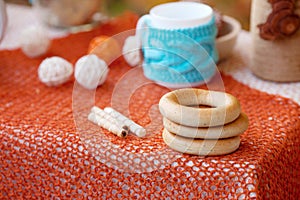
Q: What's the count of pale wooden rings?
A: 3